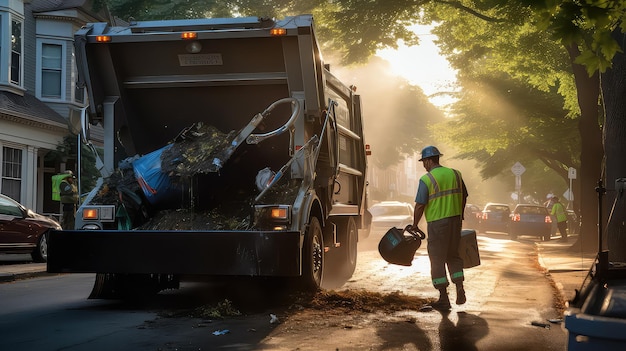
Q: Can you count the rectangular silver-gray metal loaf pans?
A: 0